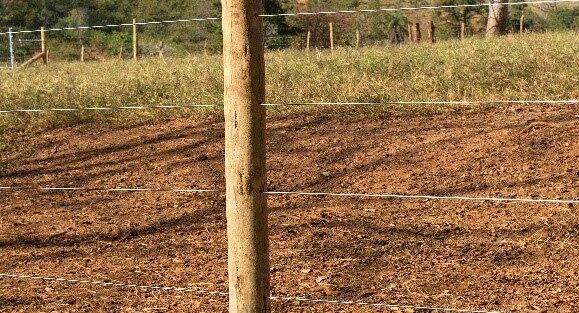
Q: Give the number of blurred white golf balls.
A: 0